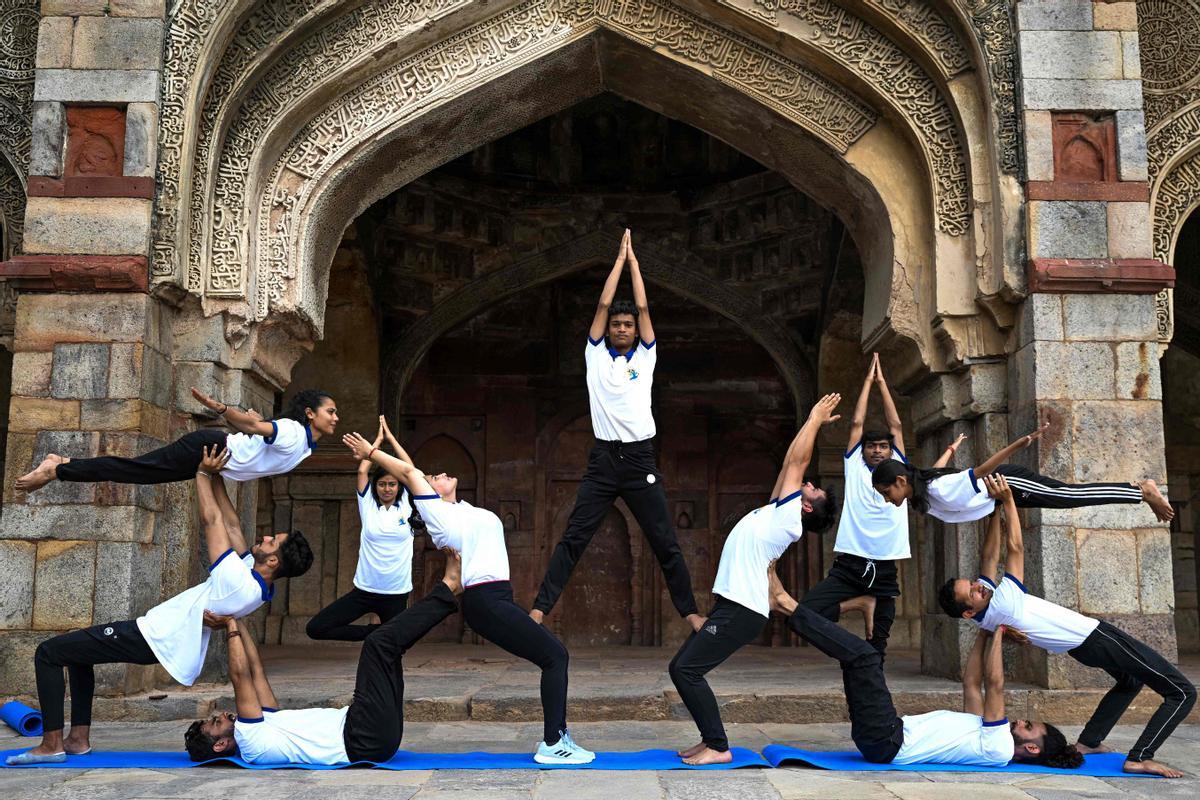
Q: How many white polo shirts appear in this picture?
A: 11